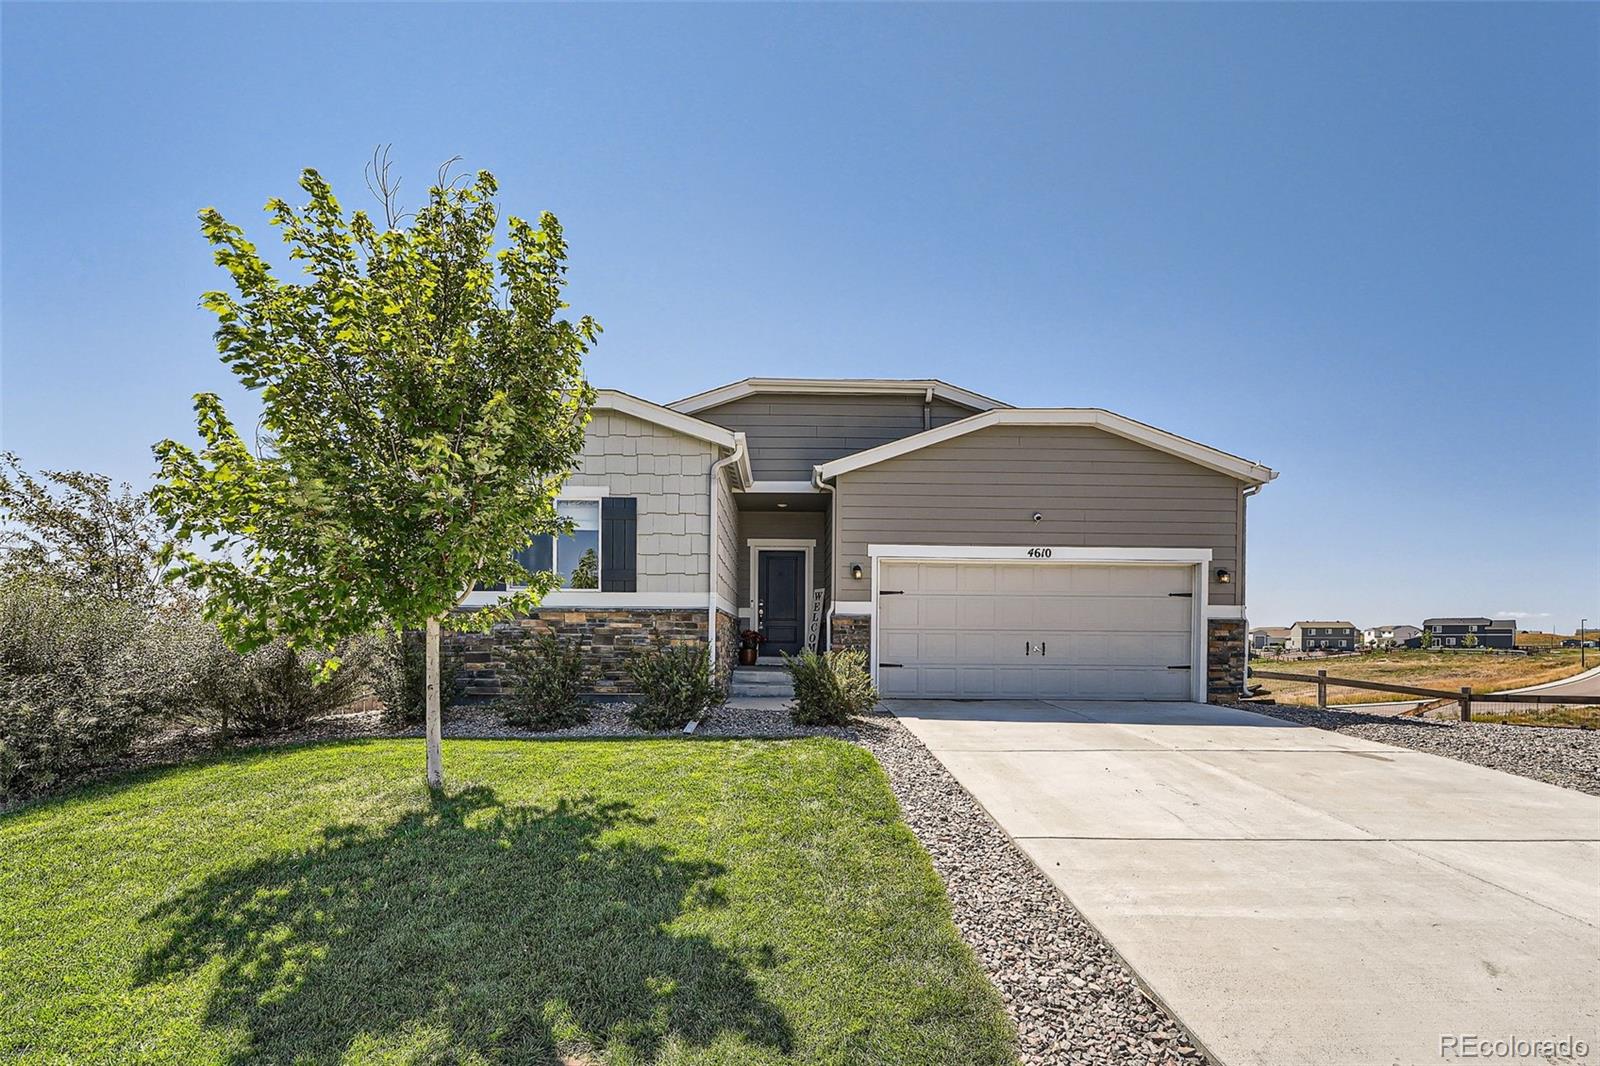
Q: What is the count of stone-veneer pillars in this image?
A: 2